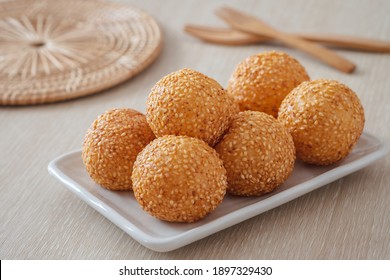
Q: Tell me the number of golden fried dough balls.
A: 6